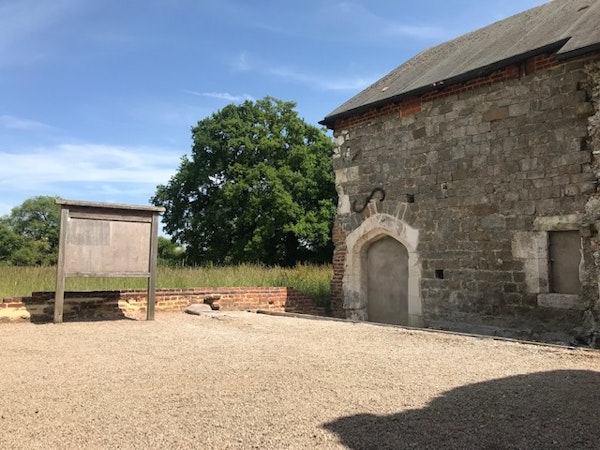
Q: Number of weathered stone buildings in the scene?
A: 1